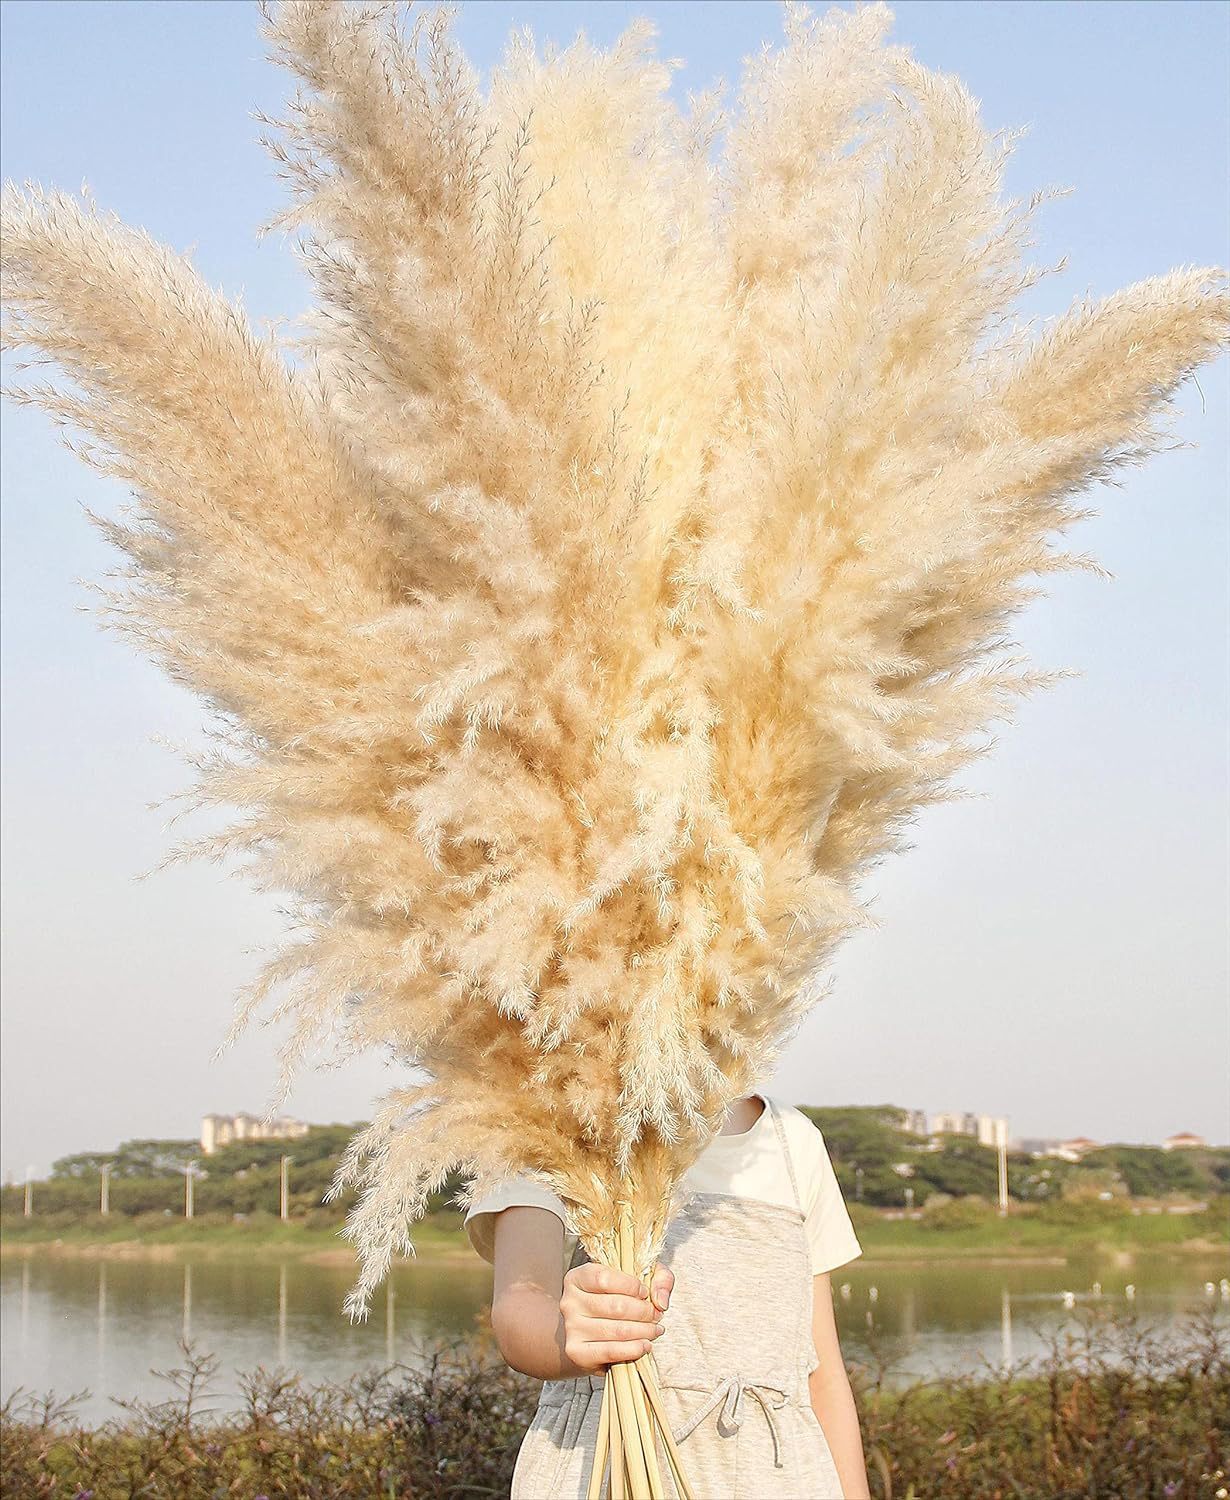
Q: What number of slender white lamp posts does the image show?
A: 5